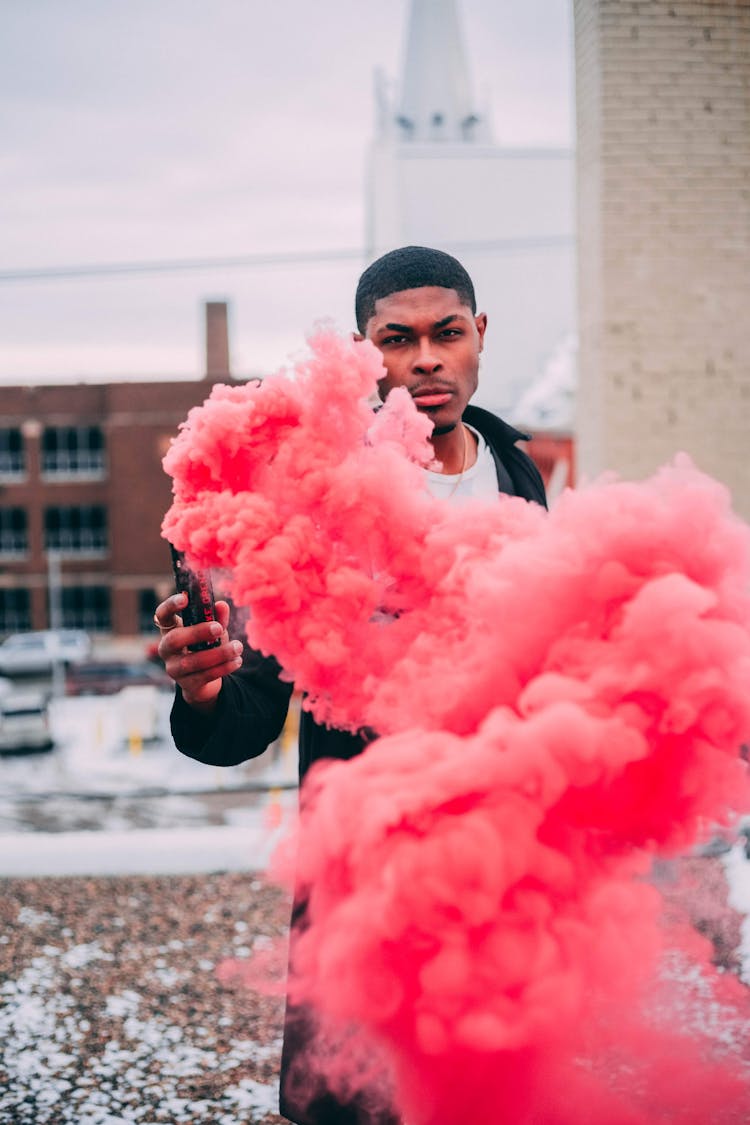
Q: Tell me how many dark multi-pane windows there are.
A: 6